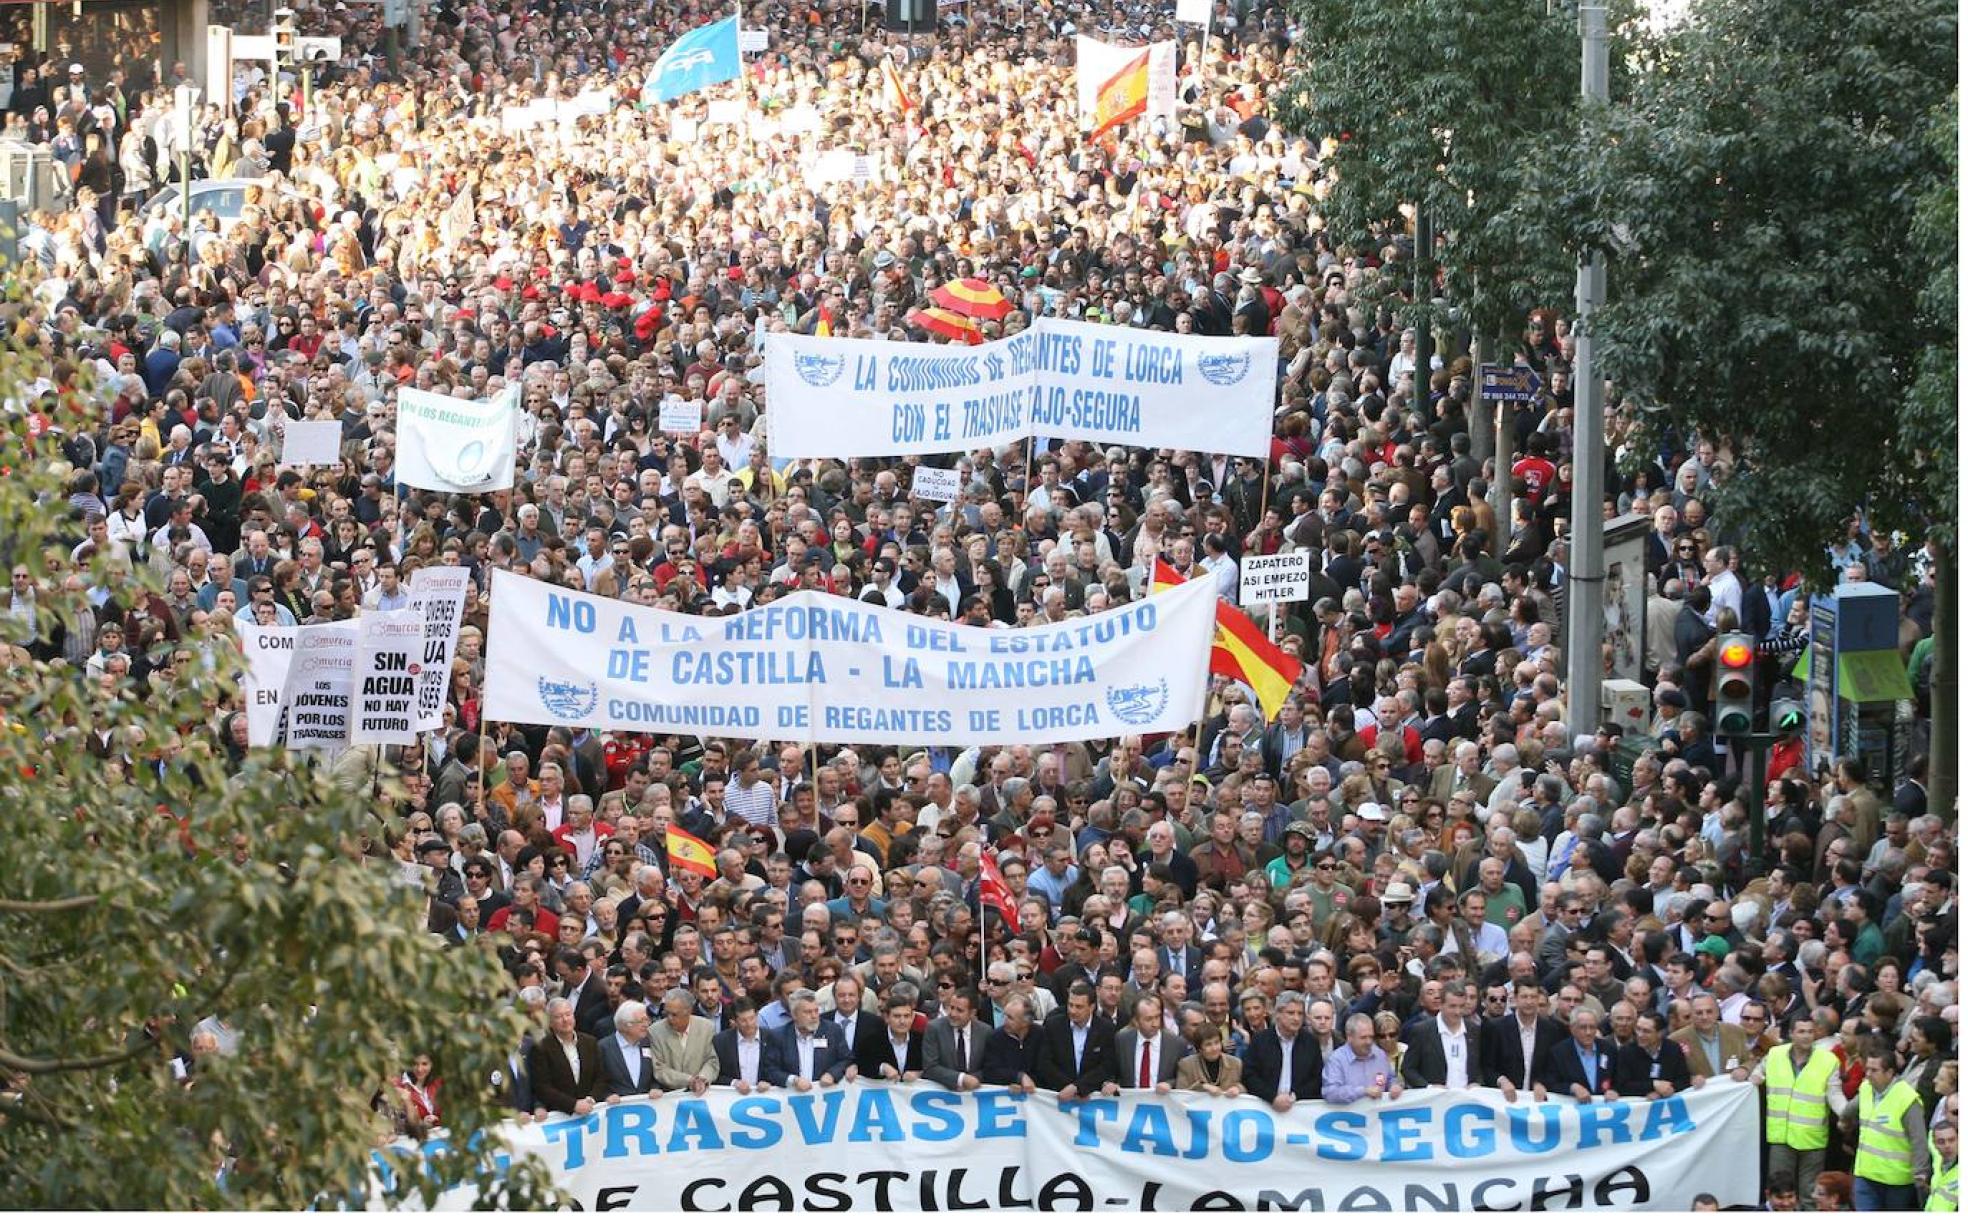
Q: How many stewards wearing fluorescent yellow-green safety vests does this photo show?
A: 3